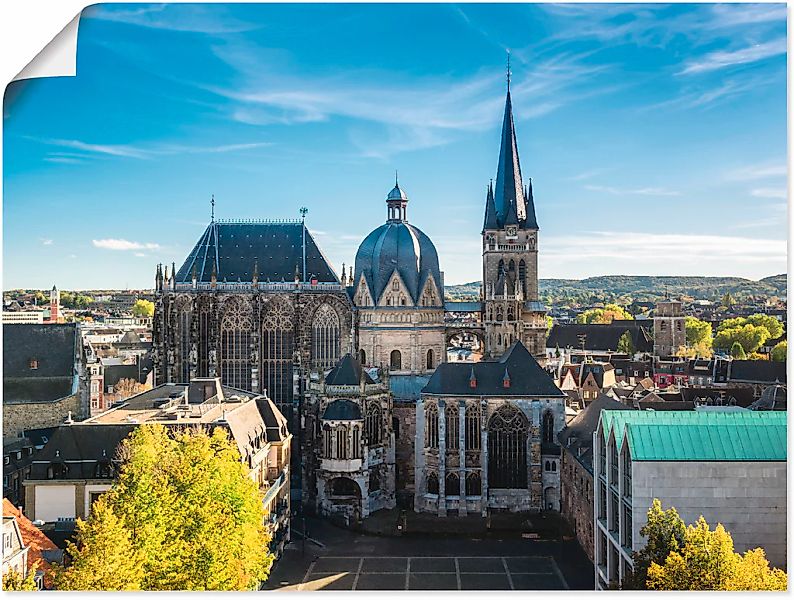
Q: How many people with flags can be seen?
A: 0